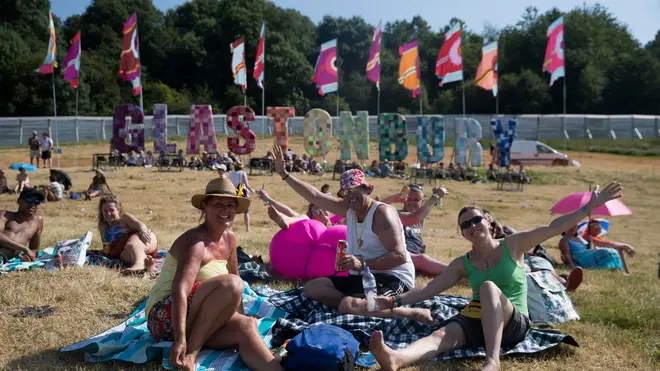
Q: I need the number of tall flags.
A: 11